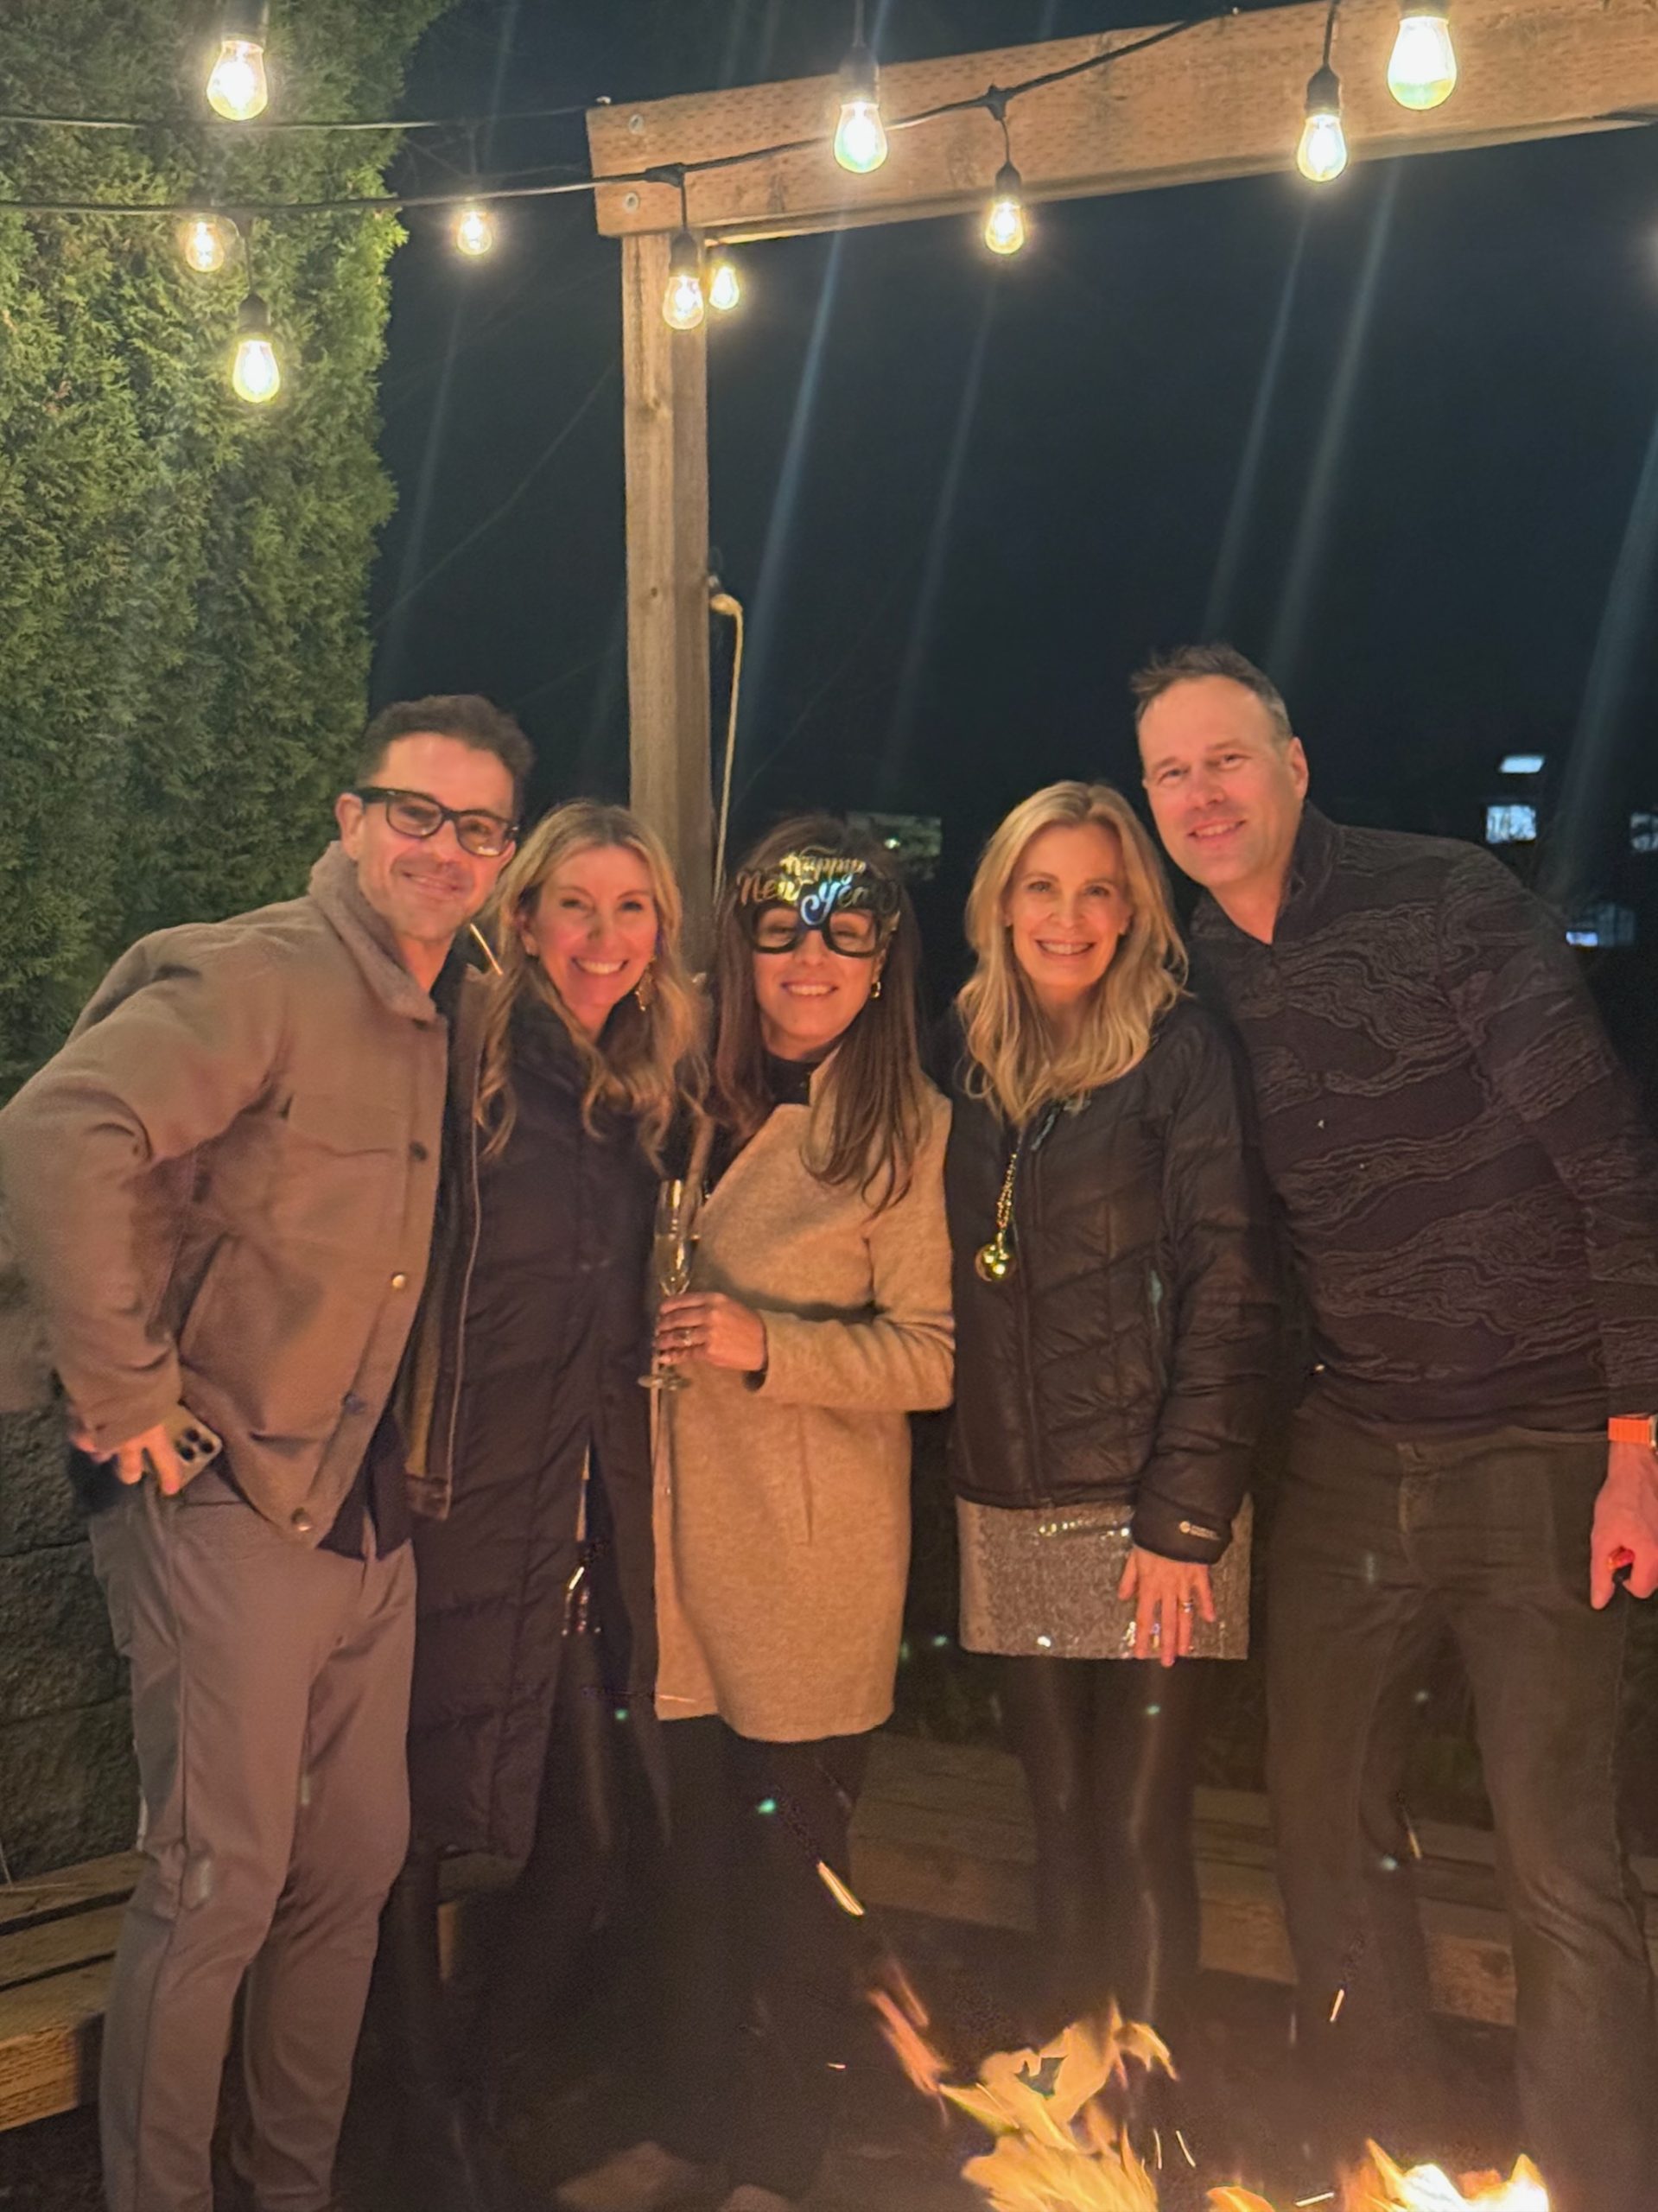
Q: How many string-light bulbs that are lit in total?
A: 10